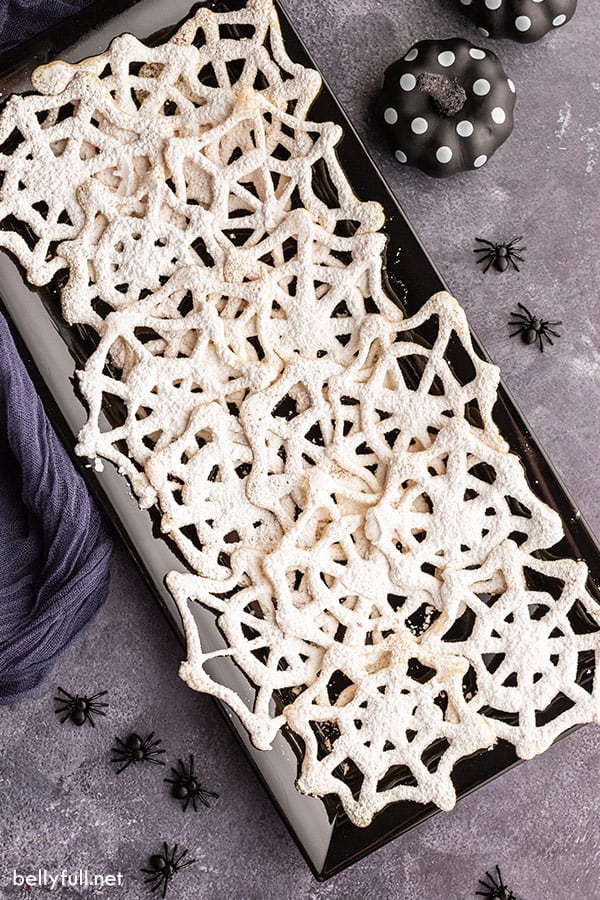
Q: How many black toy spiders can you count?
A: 7